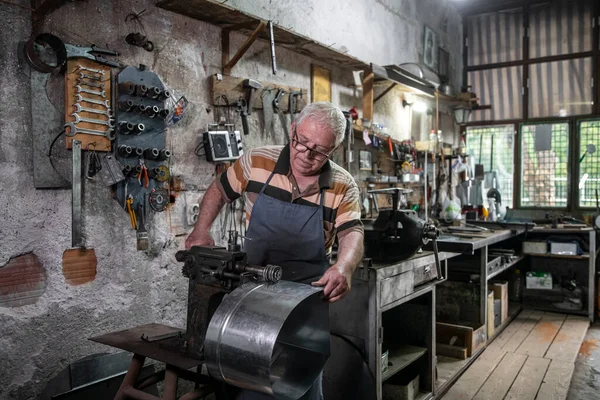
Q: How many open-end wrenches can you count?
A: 8